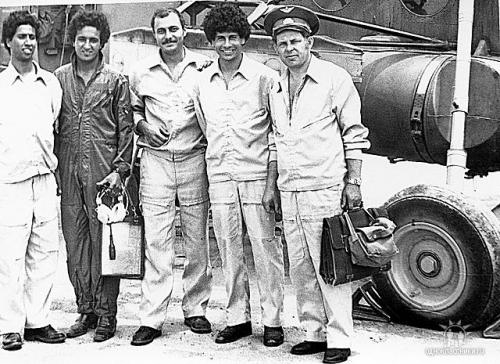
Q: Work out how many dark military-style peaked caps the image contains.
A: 1